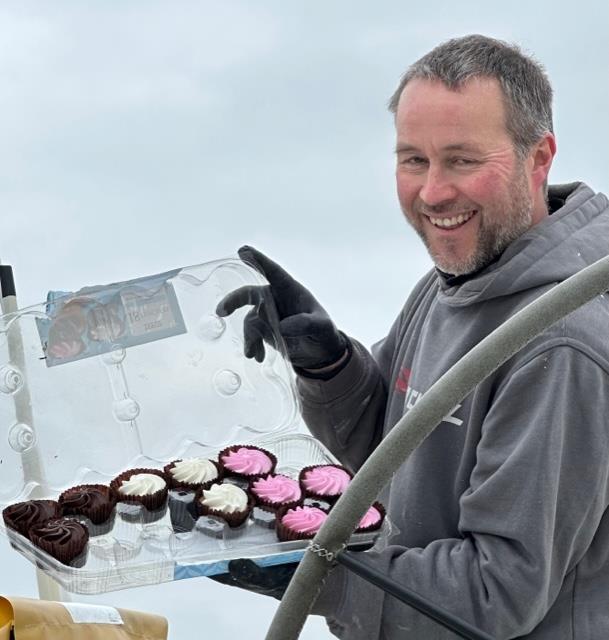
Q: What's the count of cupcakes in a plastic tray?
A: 11